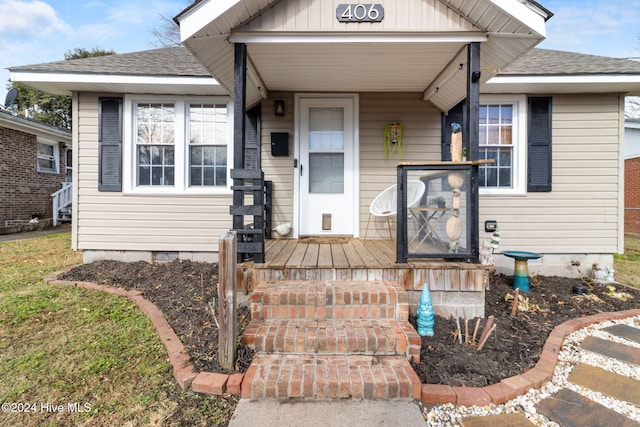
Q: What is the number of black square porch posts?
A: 2